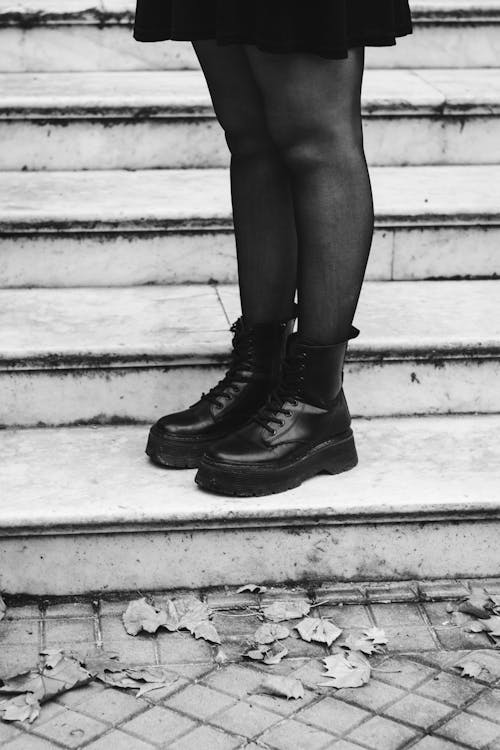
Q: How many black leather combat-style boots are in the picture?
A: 2